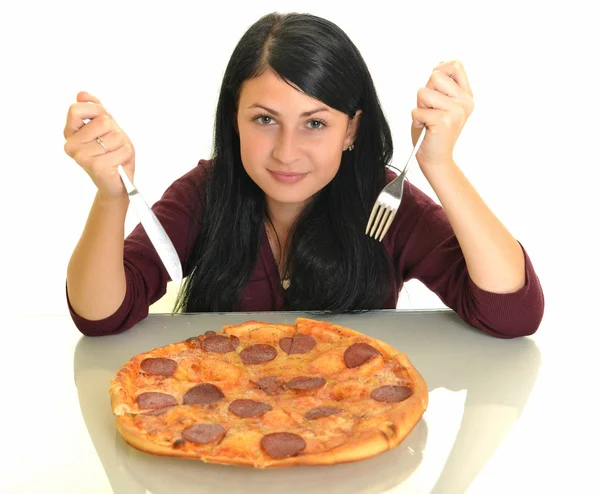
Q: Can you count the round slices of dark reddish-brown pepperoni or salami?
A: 14